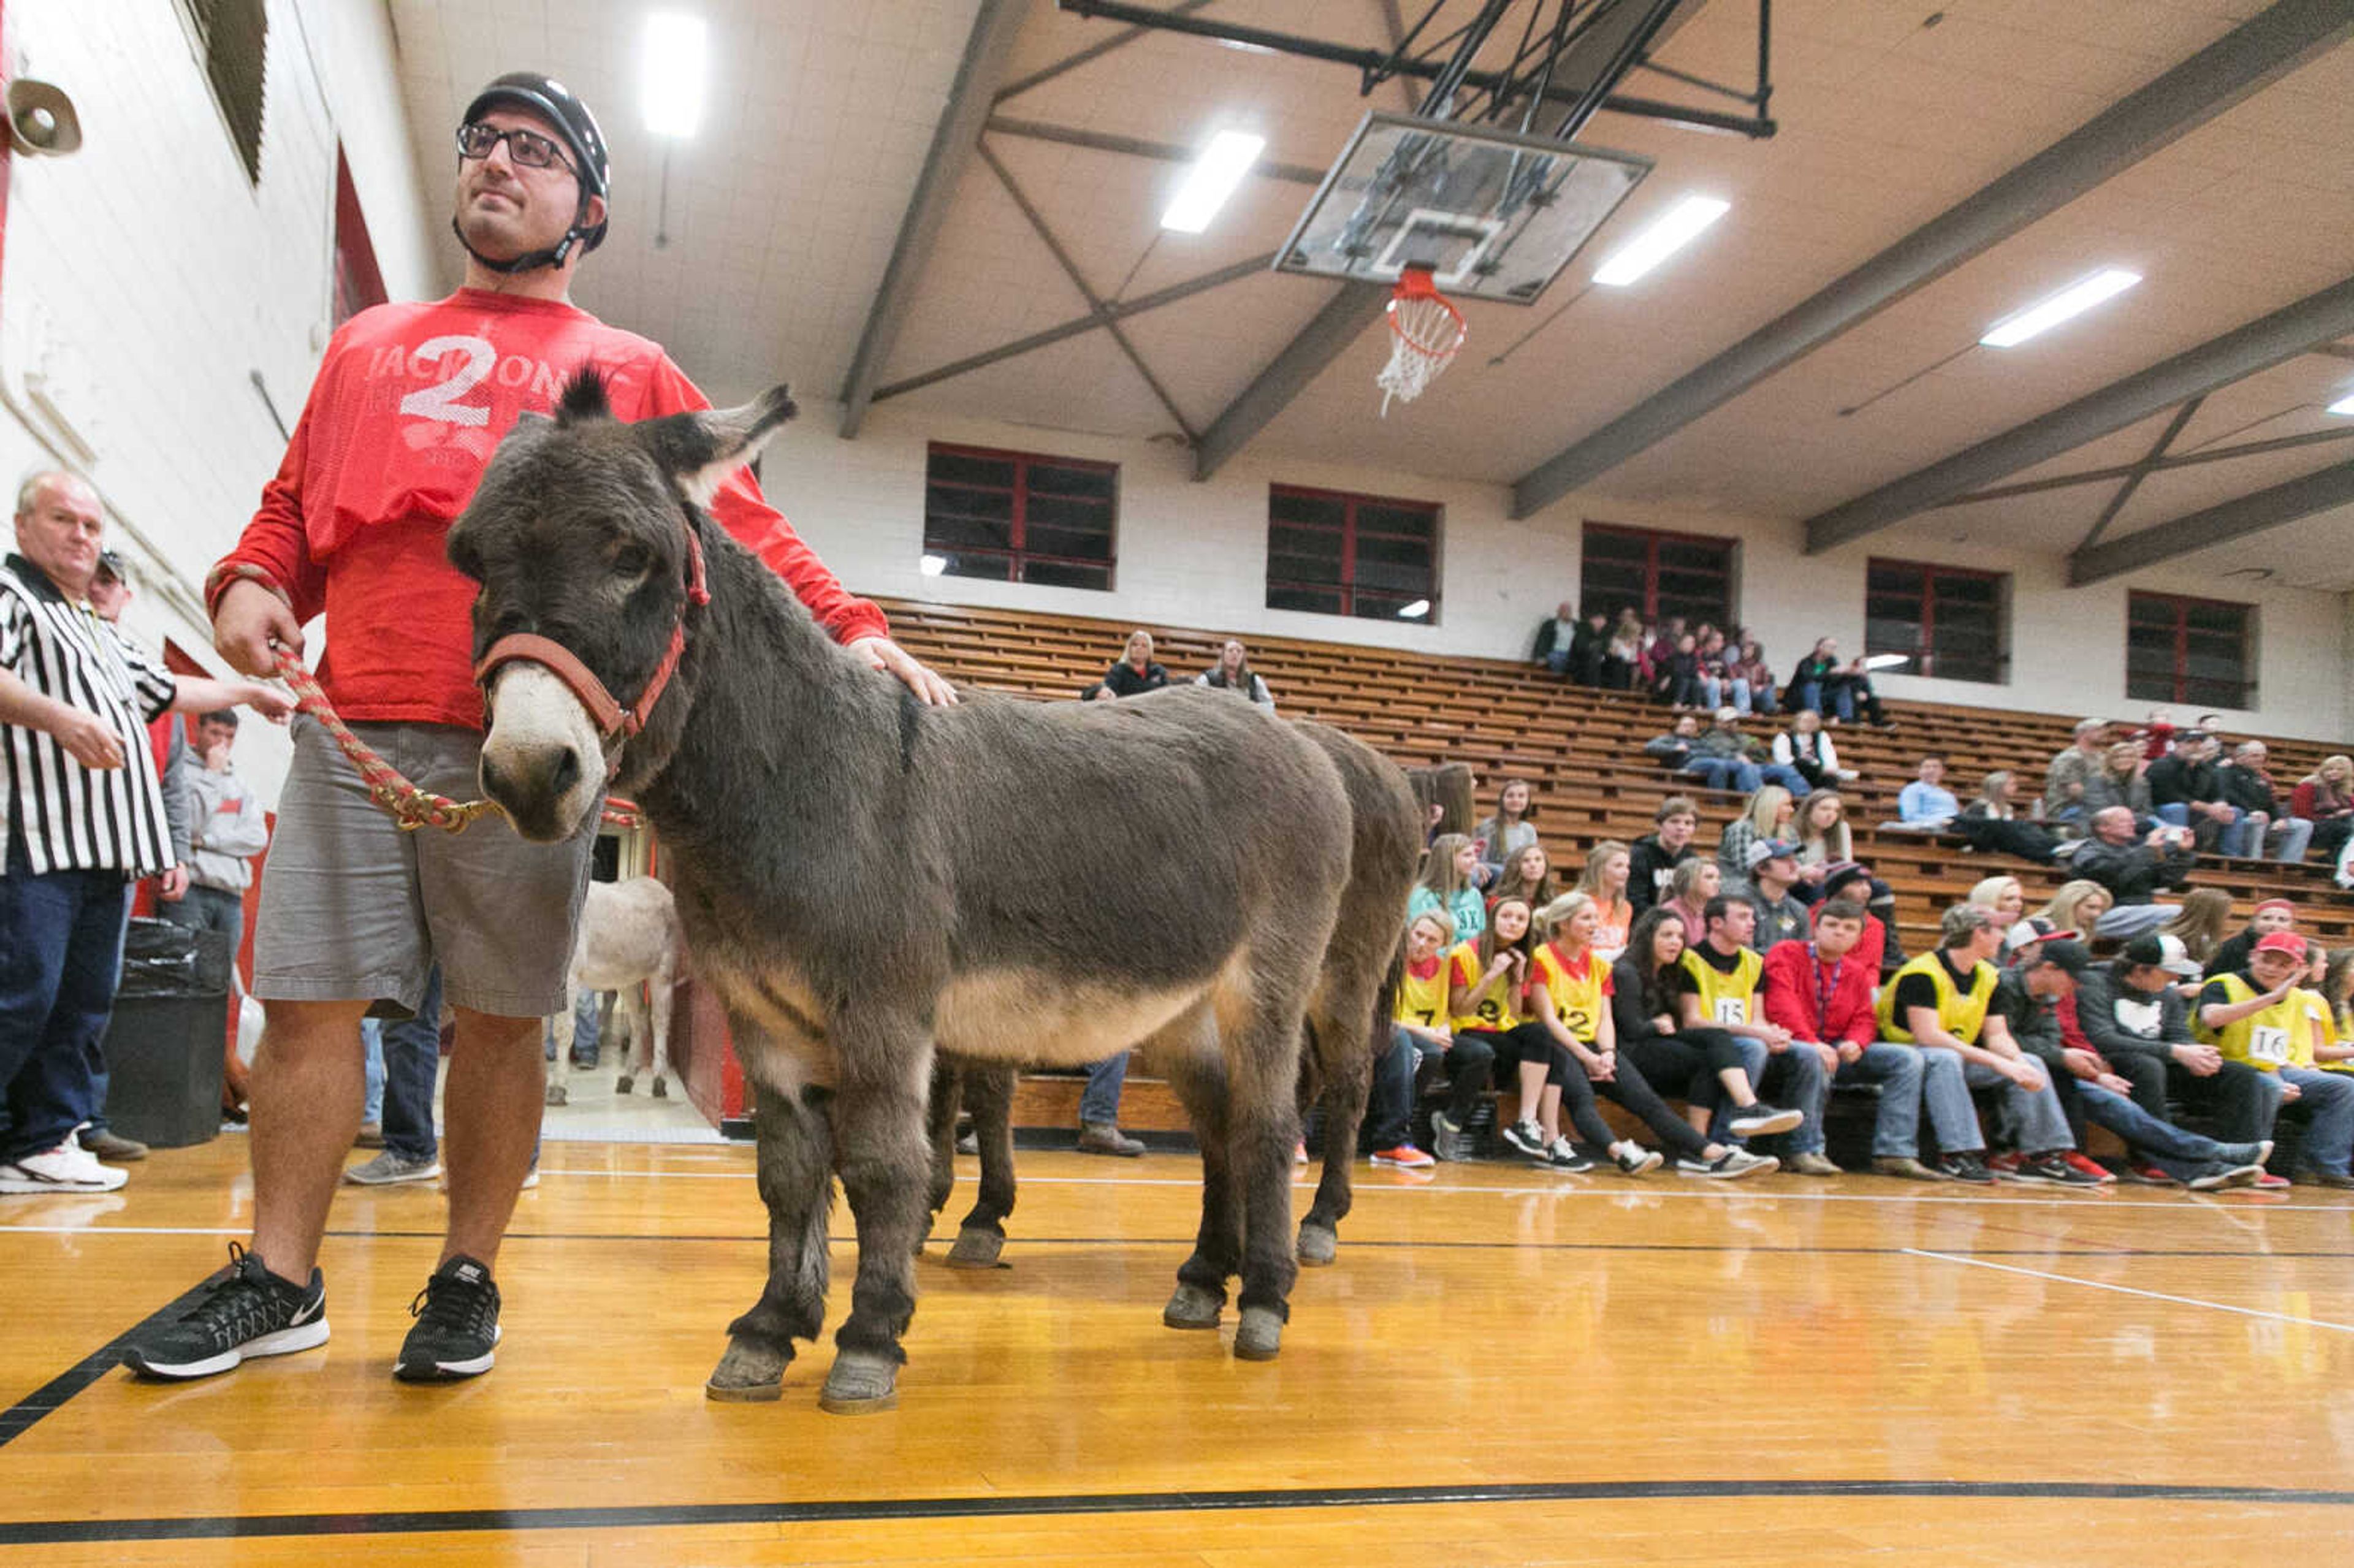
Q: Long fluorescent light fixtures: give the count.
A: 5